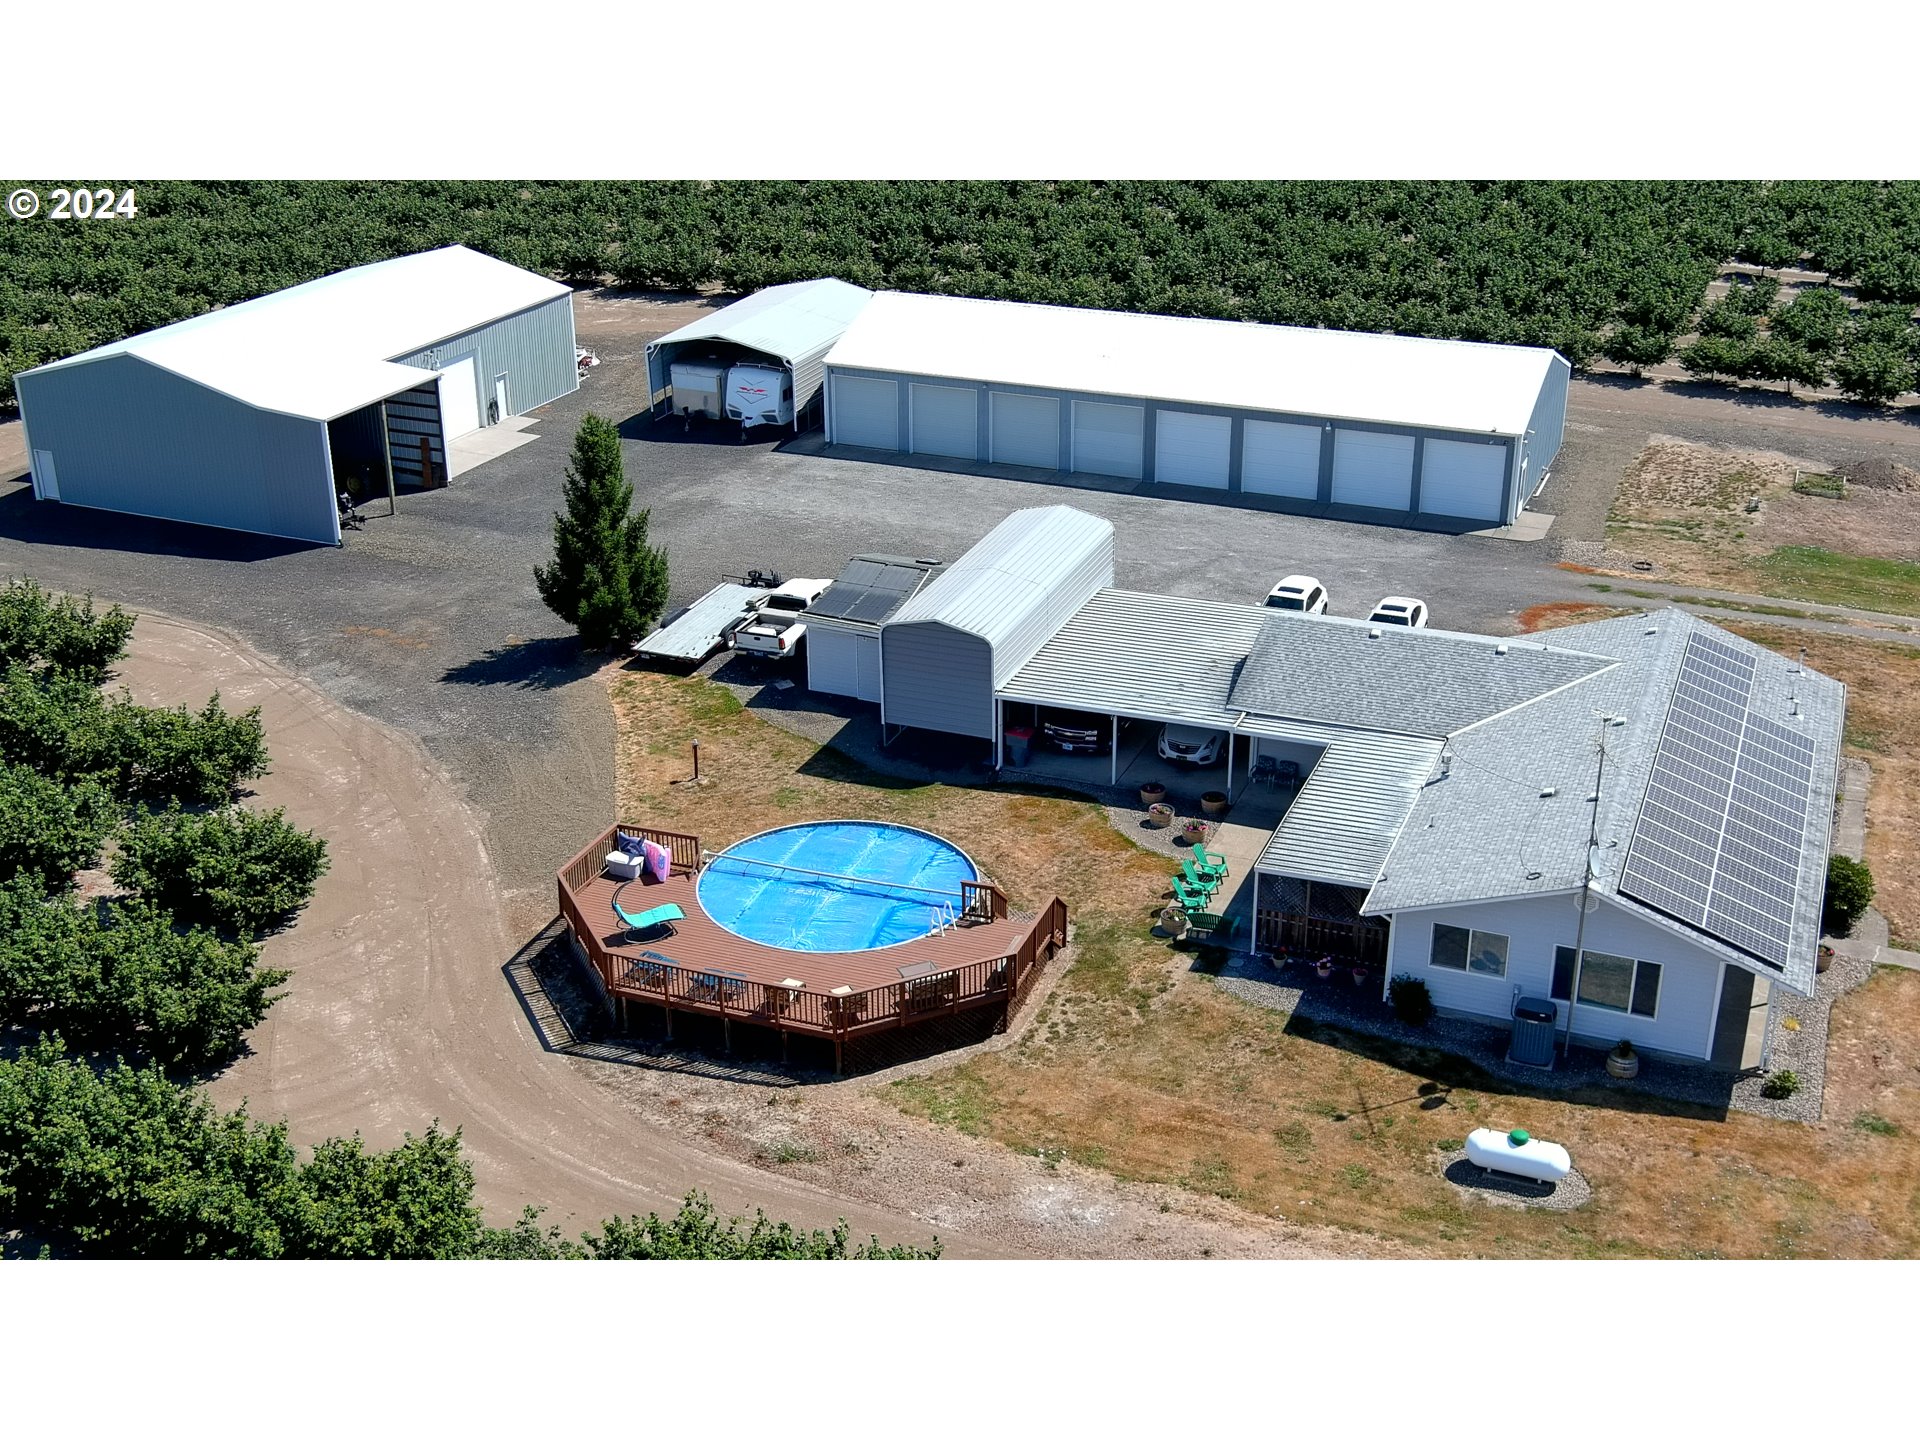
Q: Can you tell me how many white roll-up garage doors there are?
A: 9